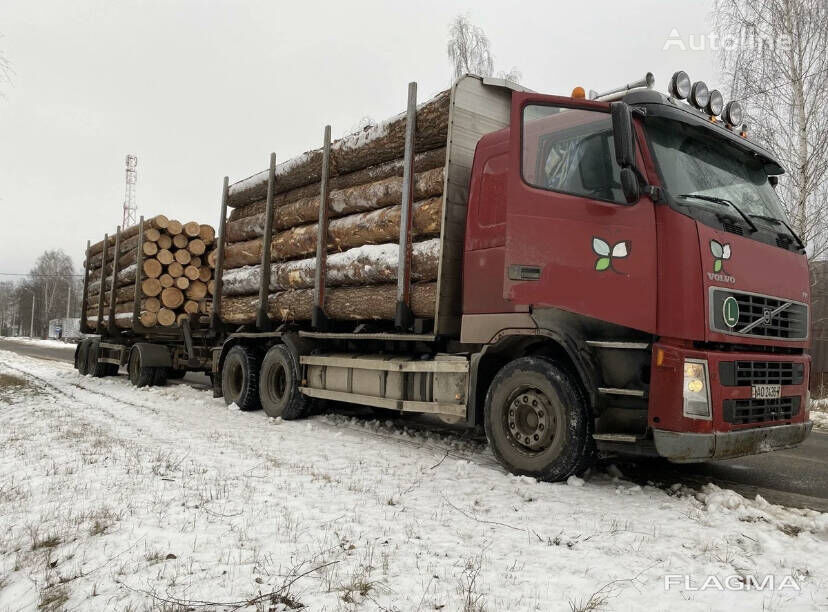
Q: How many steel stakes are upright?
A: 8